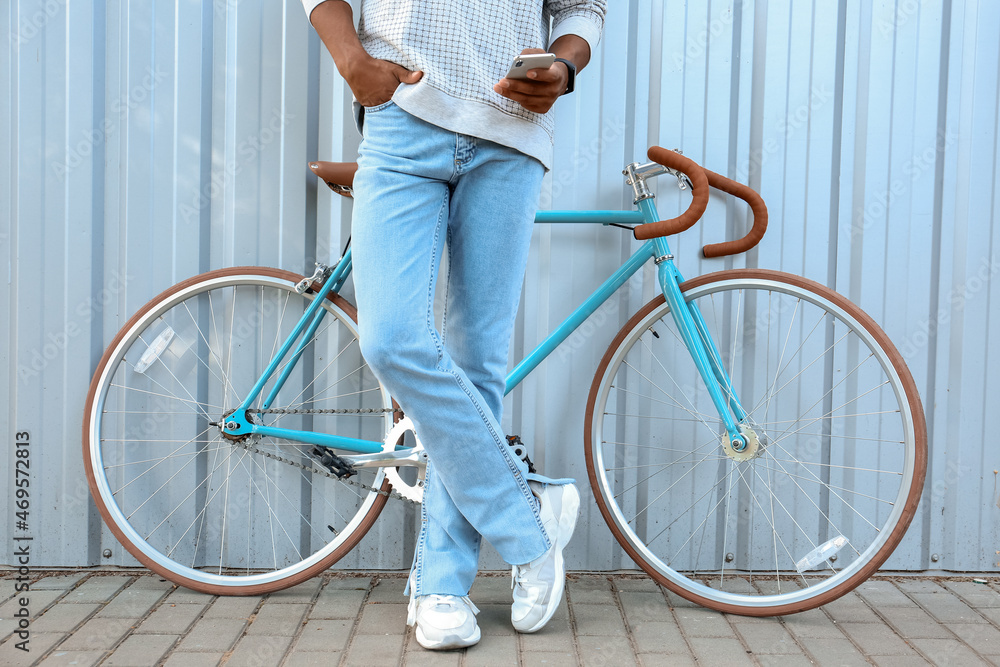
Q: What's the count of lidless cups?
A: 0